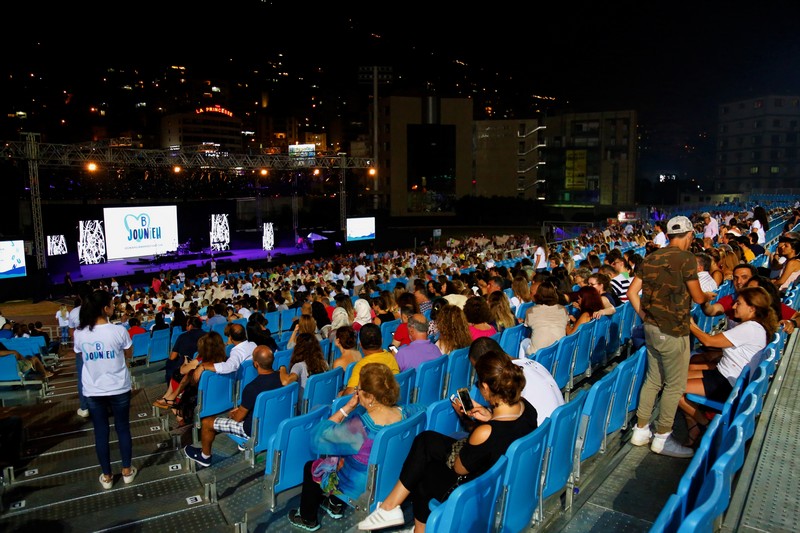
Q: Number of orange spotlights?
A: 5